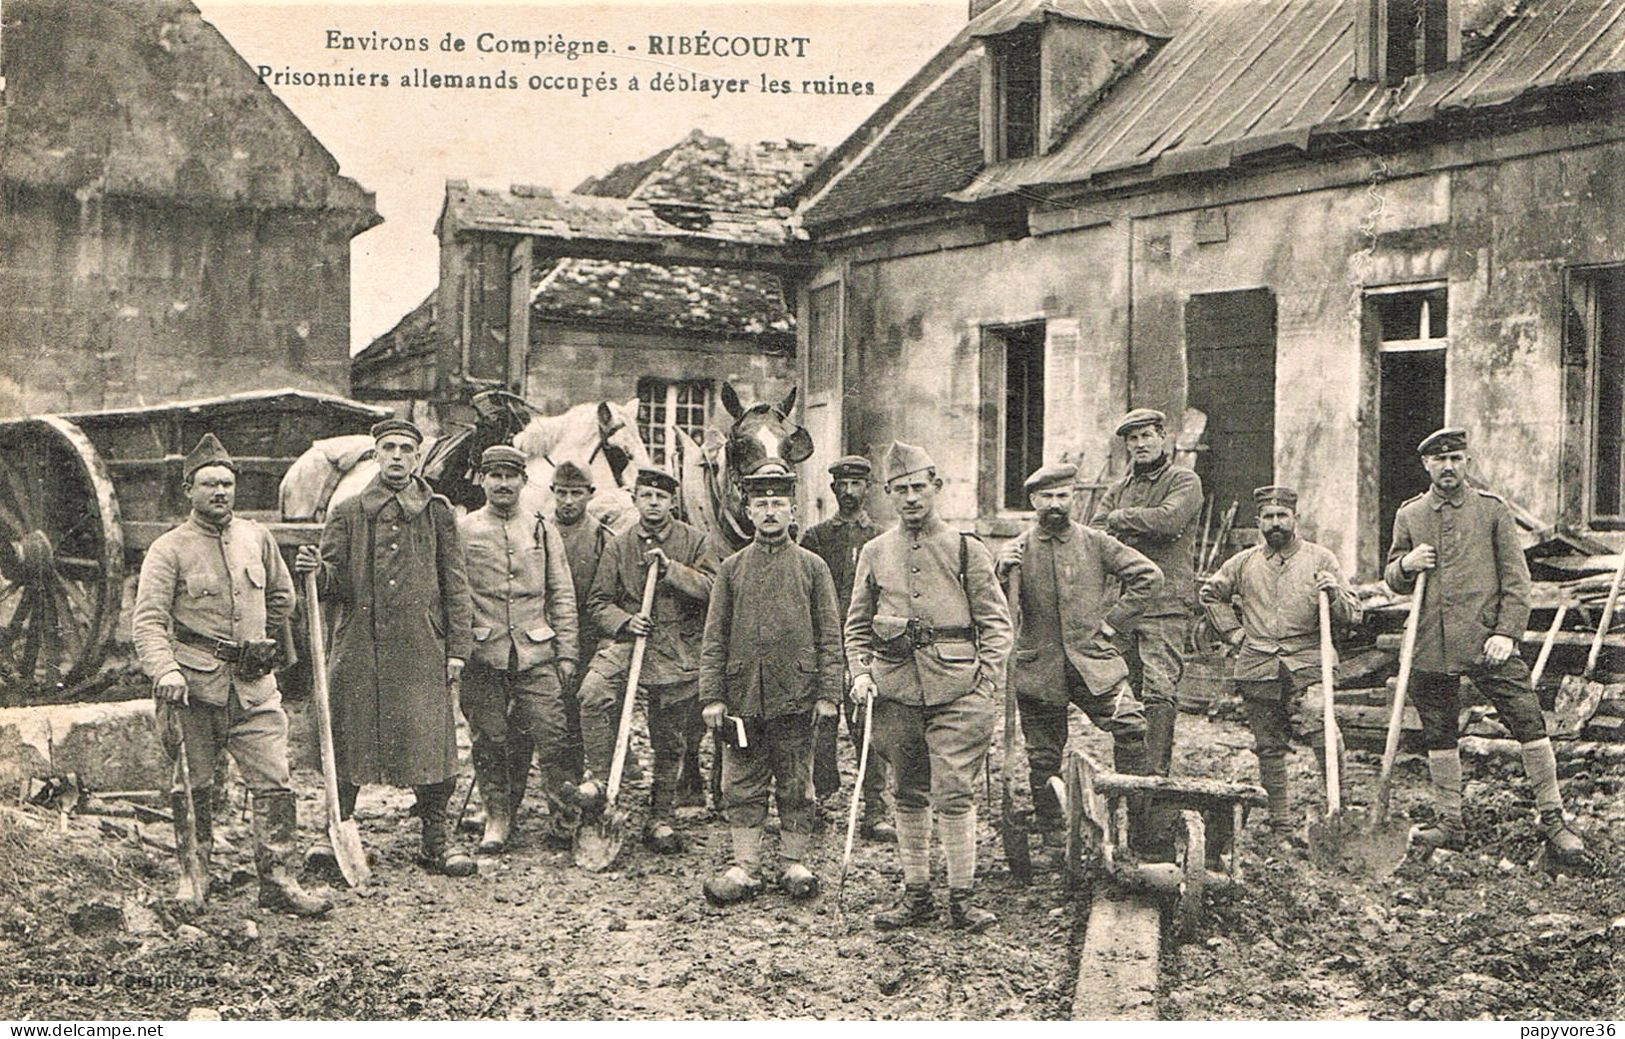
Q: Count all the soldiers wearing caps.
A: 12